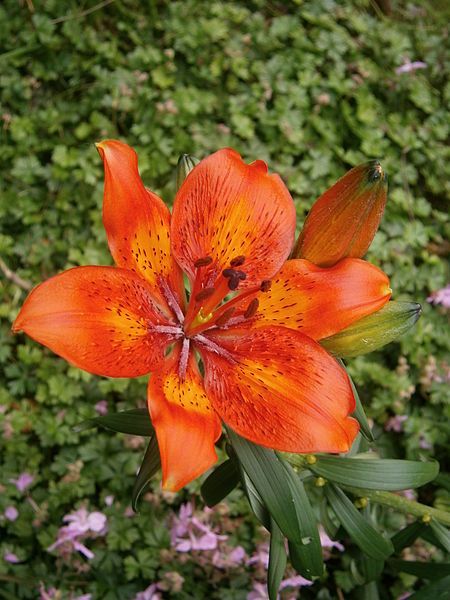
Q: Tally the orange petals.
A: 6